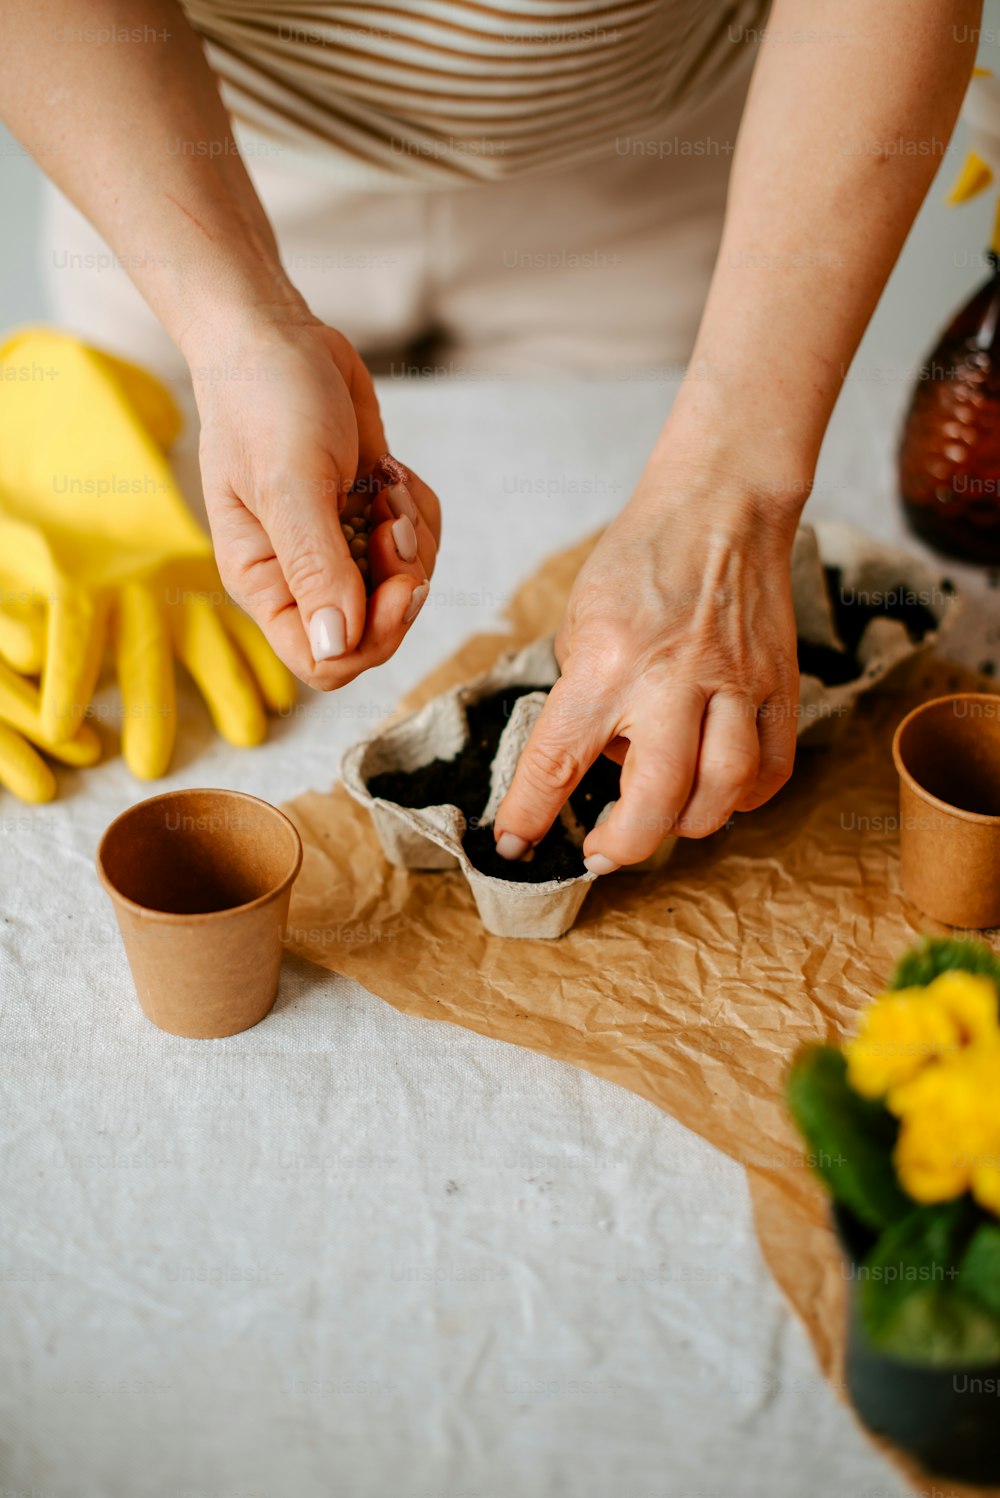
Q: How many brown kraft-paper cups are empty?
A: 2